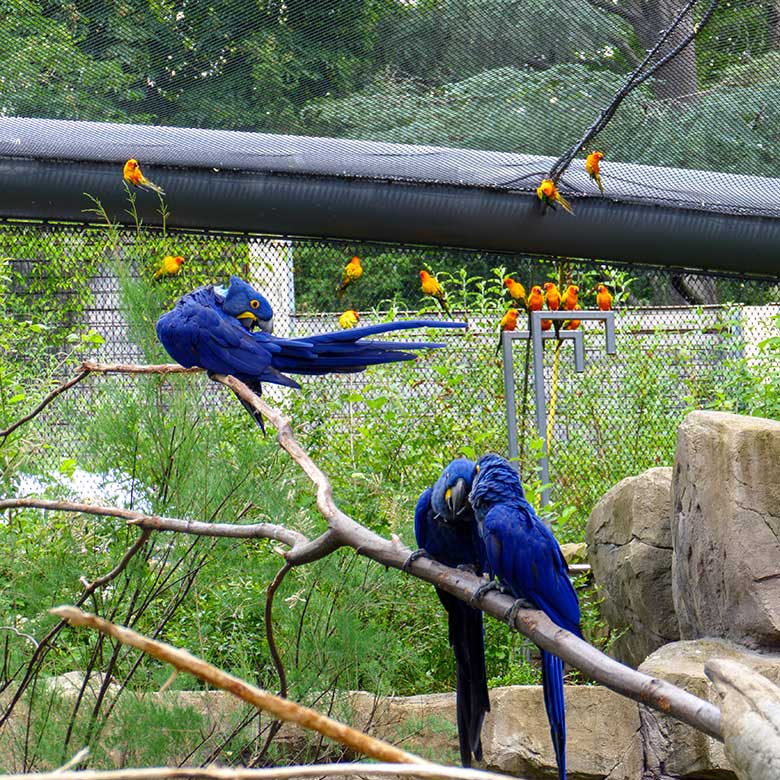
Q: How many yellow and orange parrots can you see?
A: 15